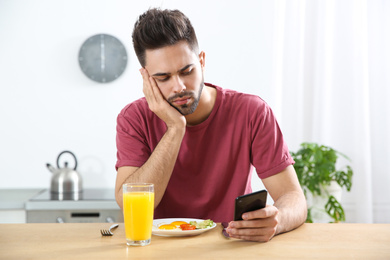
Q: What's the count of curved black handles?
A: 1